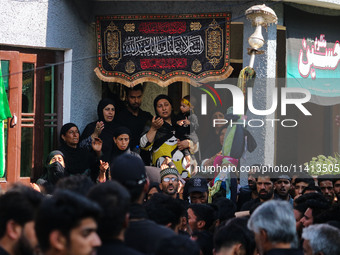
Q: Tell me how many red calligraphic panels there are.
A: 2